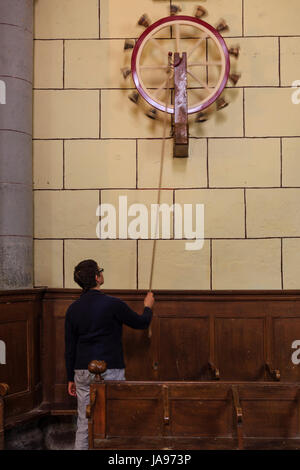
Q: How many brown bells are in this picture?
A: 12